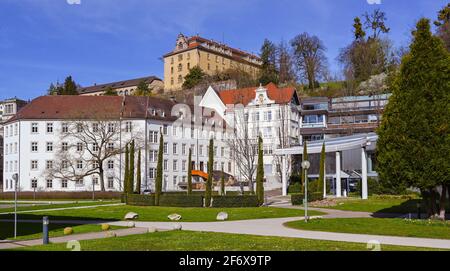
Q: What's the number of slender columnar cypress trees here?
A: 10